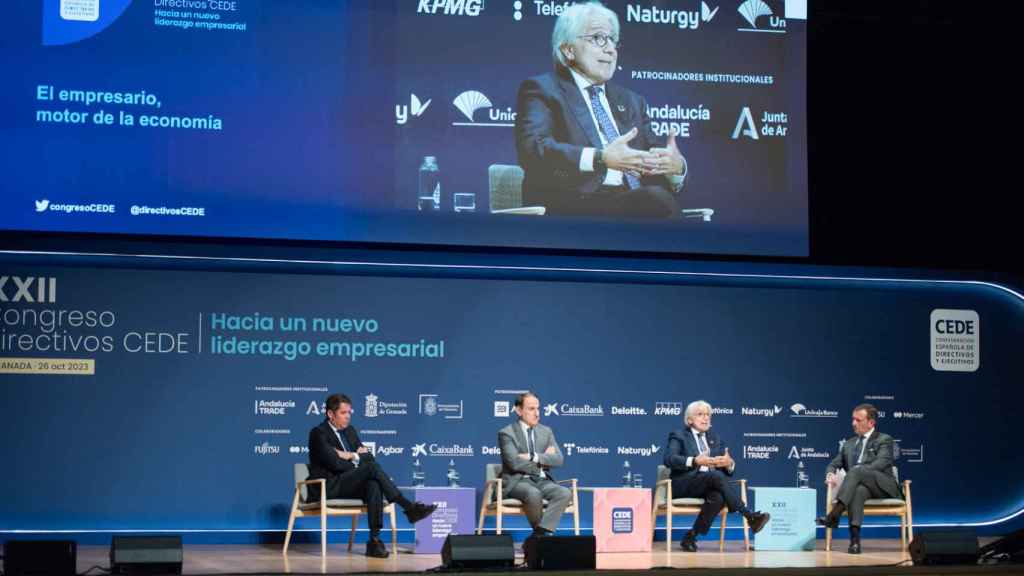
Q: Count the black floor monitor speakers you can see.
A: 5